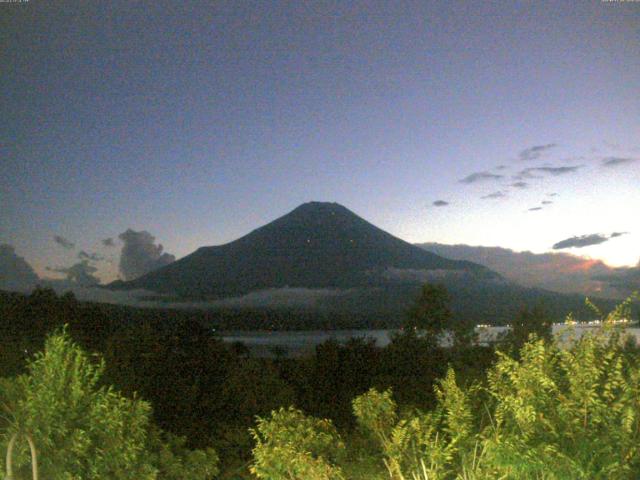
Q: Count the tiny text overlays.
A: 2